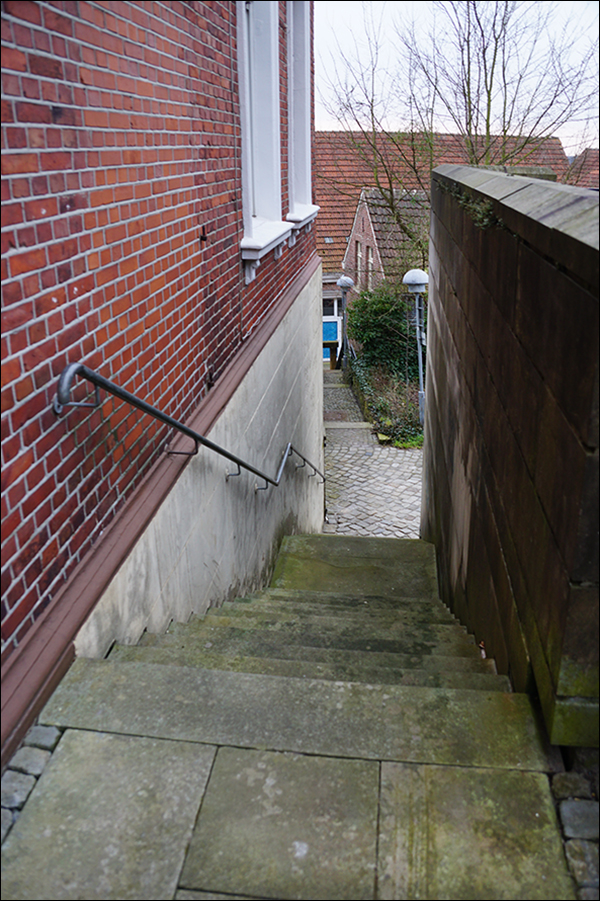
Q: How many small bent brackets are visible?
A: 8